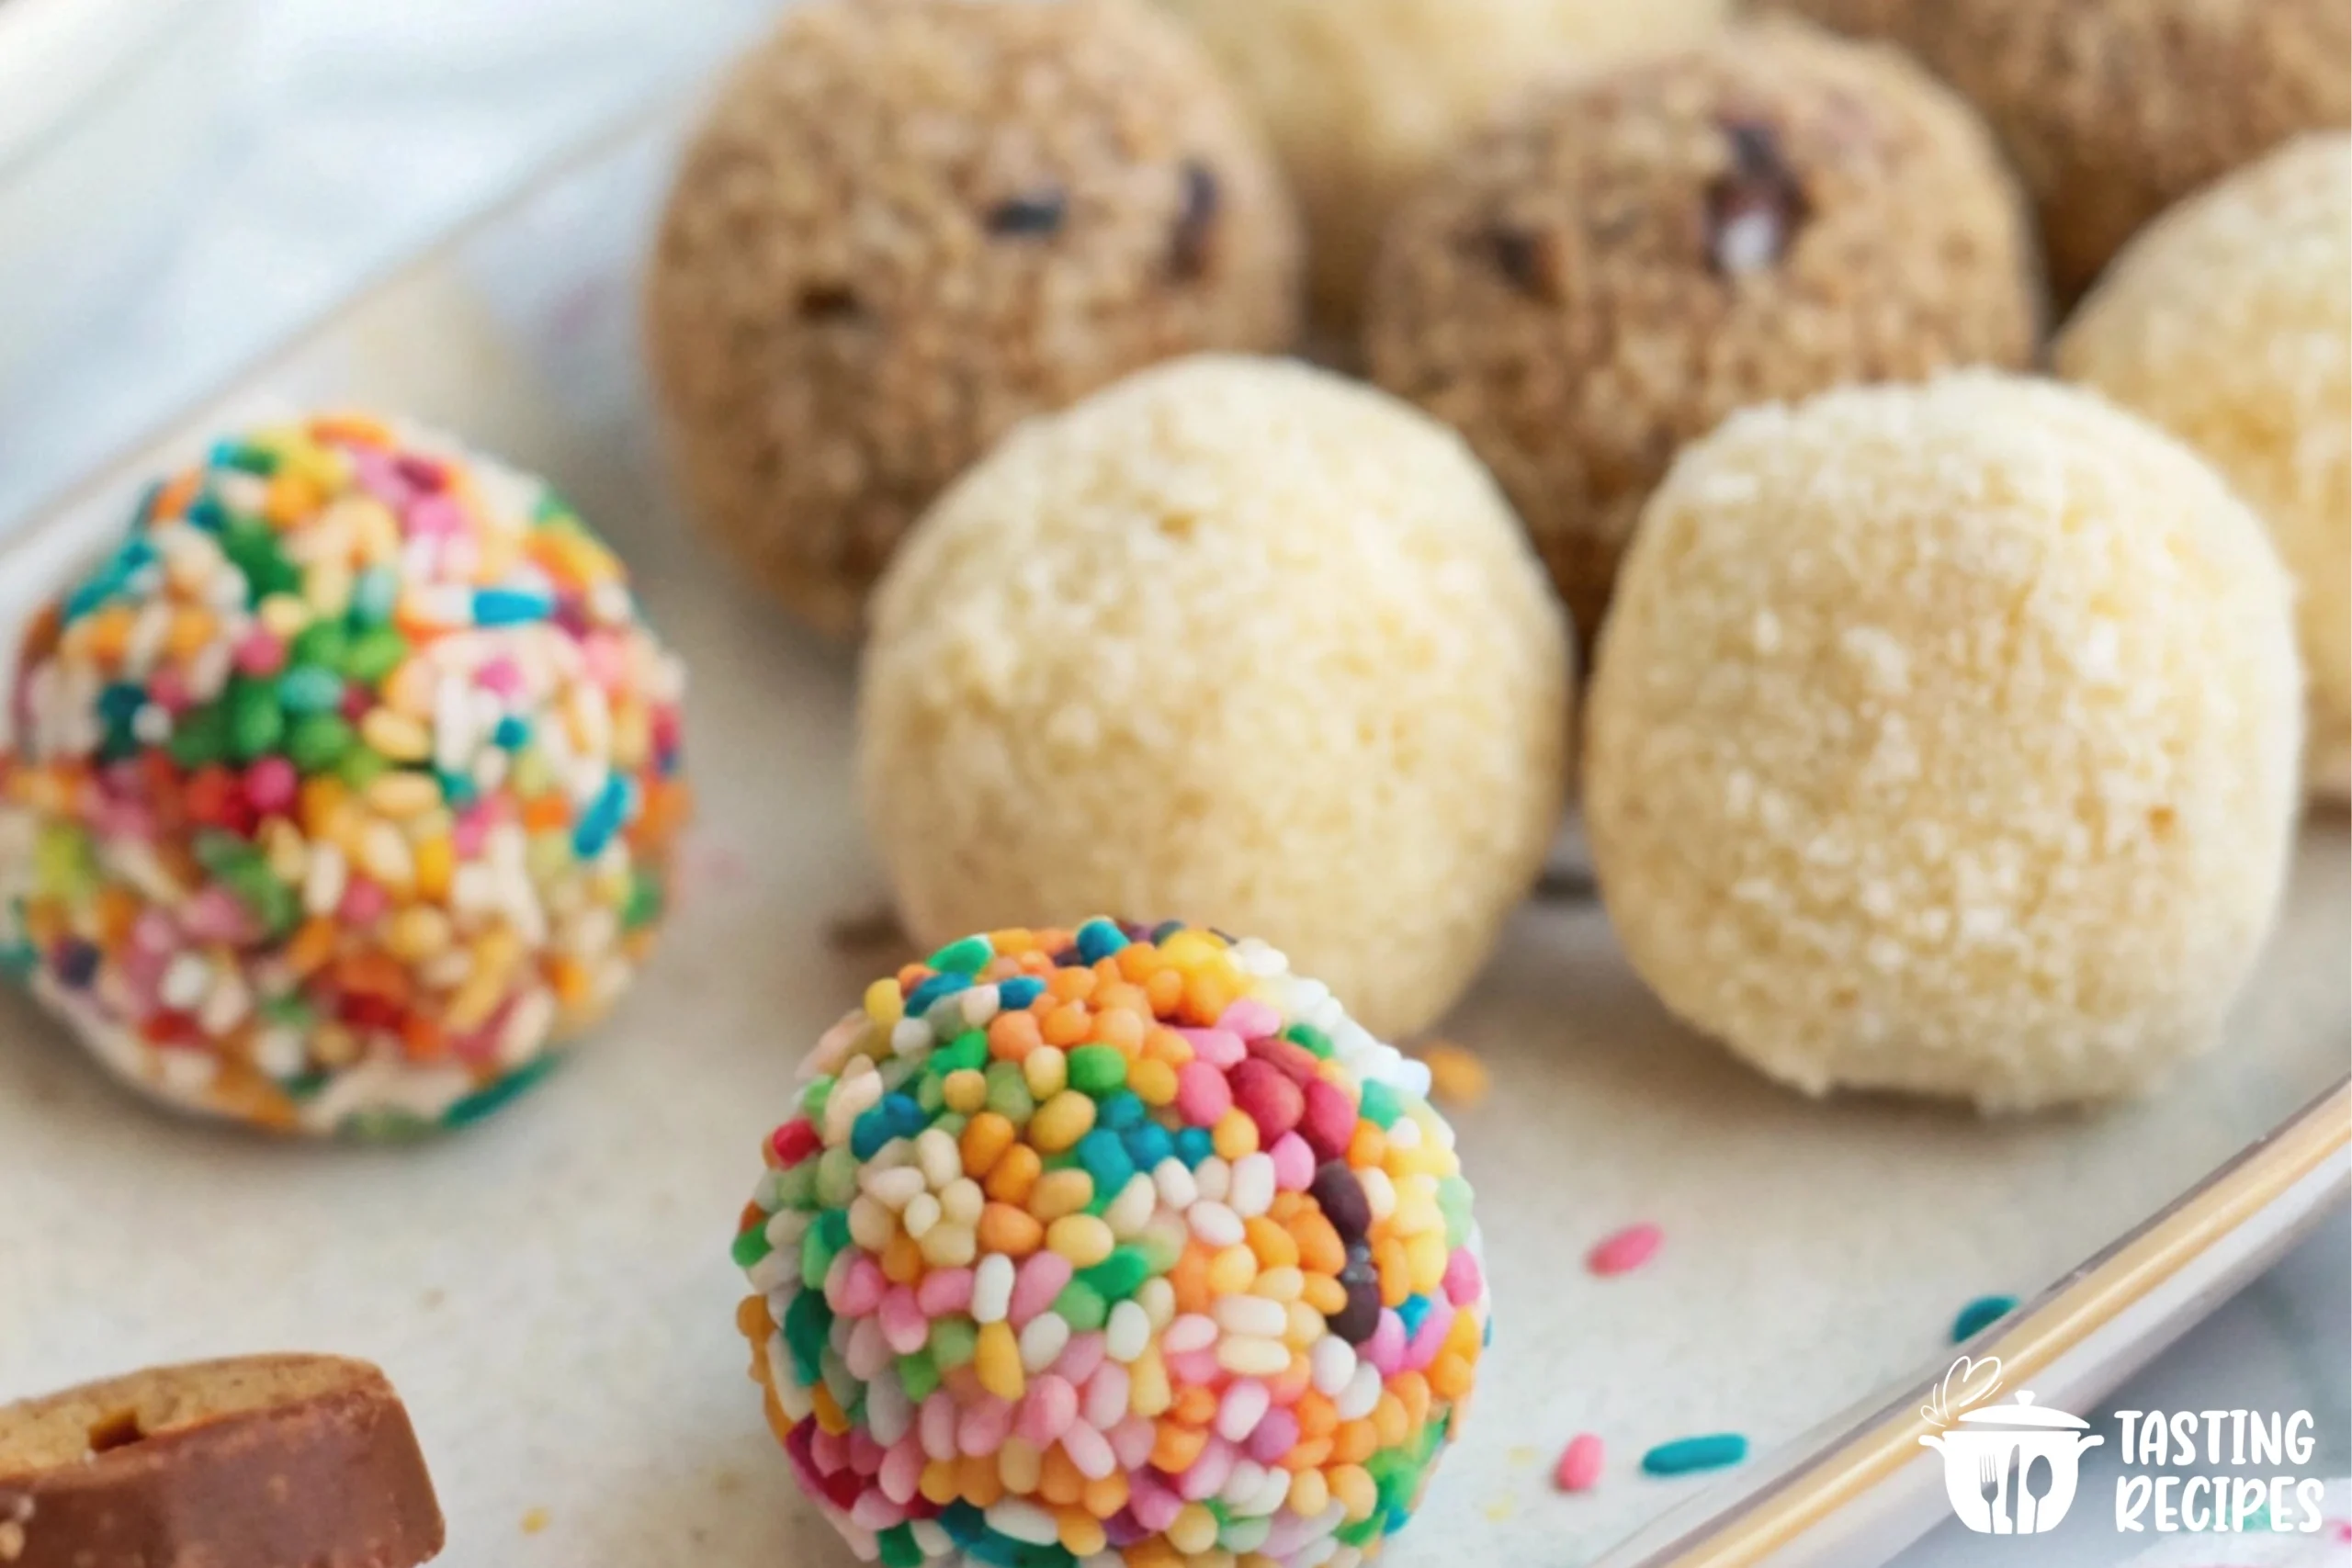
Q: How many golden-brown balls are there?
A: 3